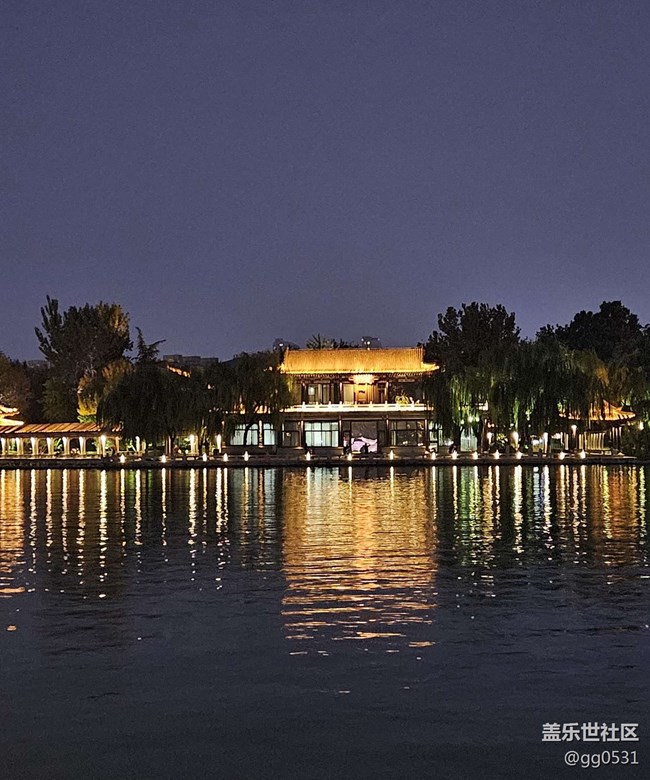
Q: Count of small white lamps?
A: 15